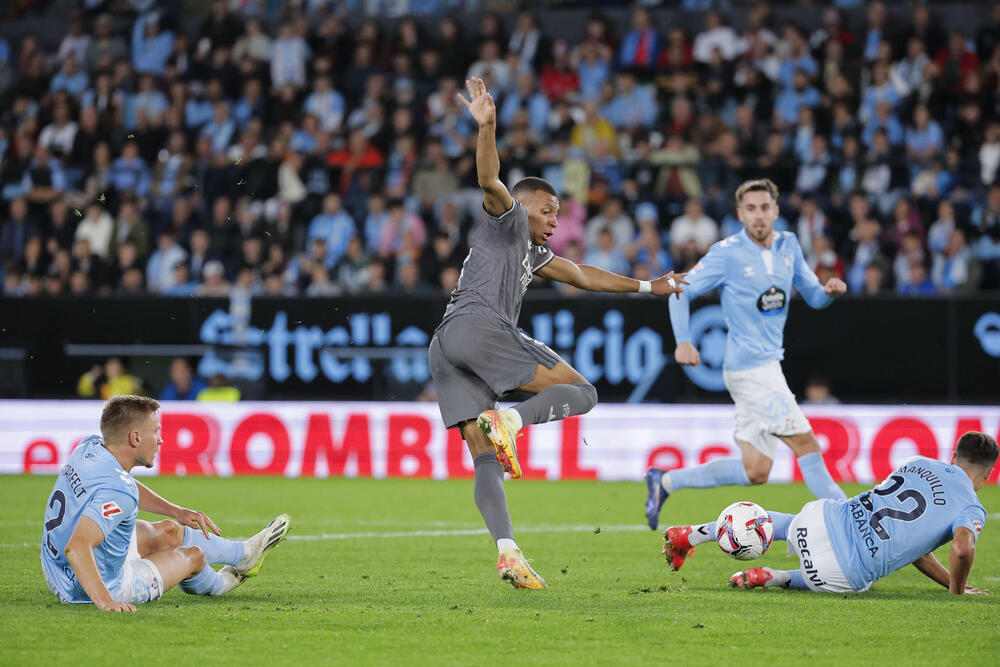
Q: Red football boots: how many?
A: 2